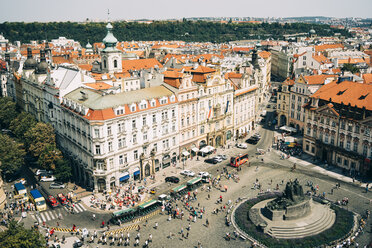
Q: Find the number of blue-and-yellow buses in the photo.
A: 2